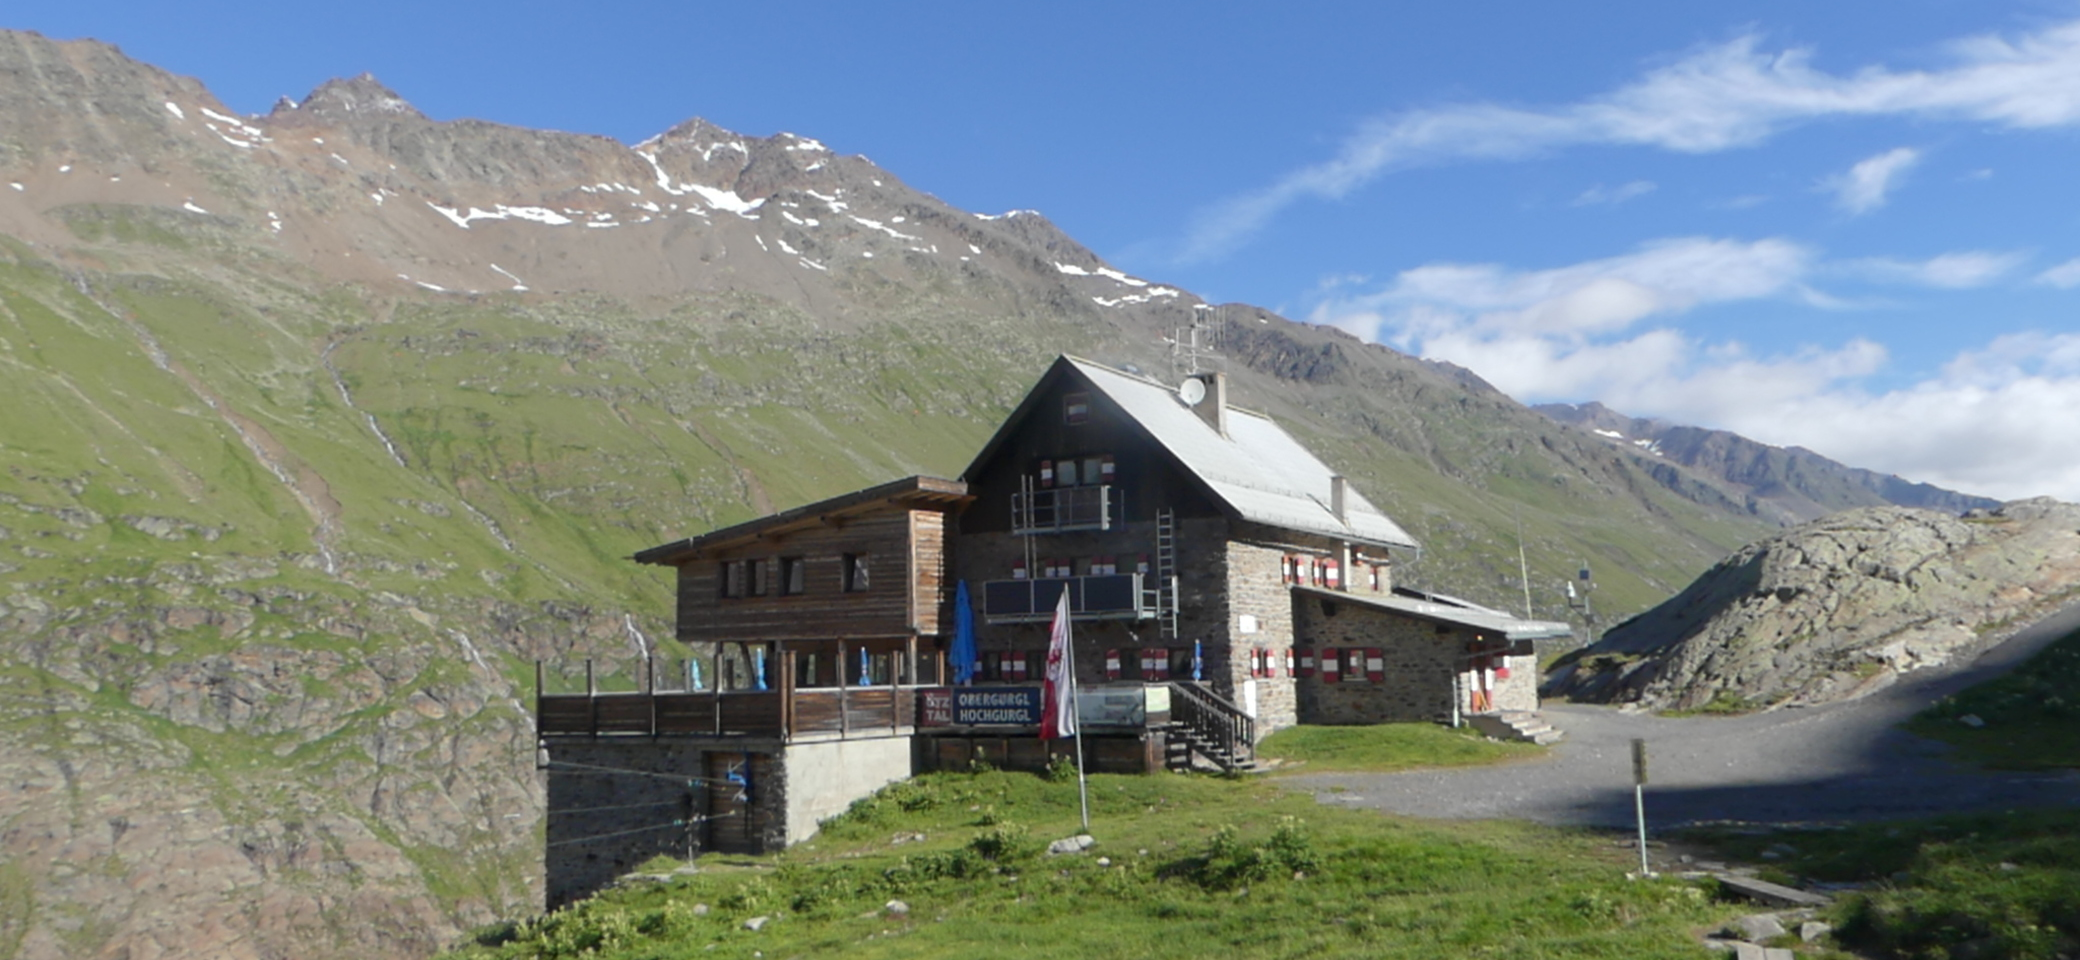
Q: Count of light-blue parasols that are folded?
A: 4